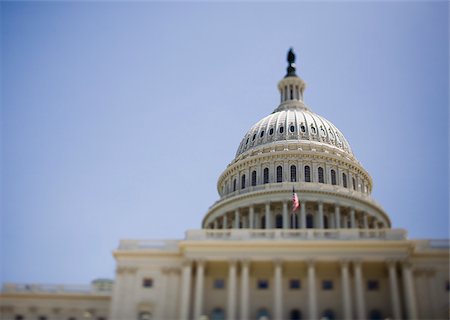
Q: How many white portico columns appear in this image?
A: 10